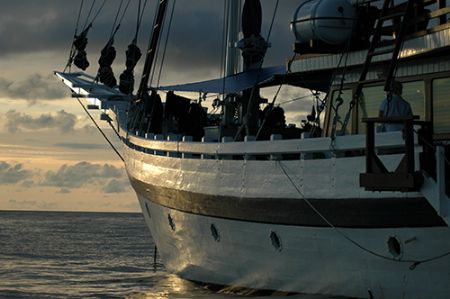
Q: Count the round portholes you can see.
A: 5